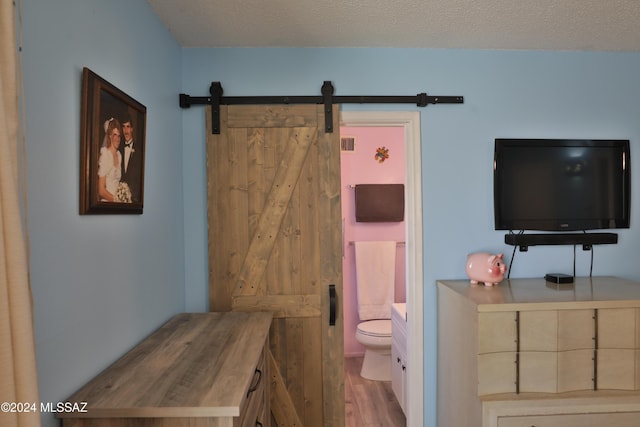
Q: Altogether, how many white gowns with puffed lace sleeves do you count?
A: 1